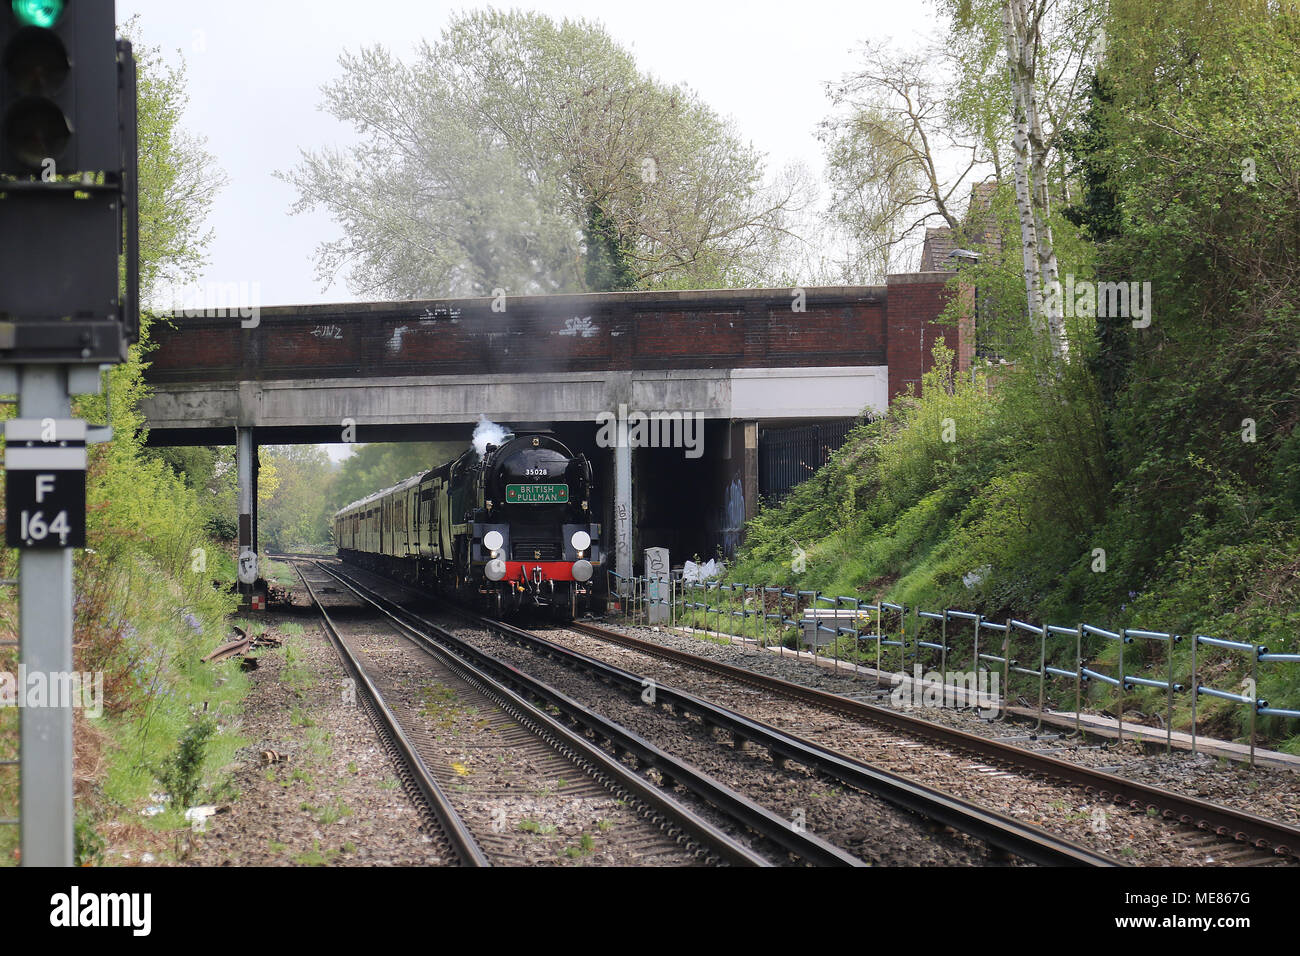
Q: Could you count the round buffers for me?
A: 2